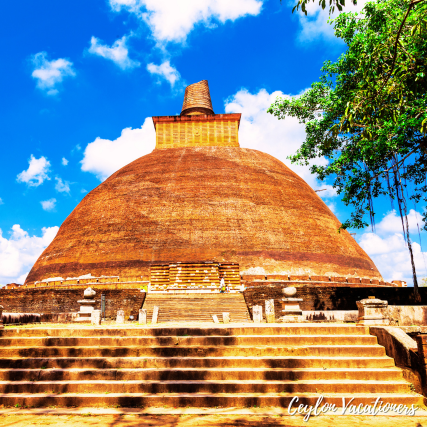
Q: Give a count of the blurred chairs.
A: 0